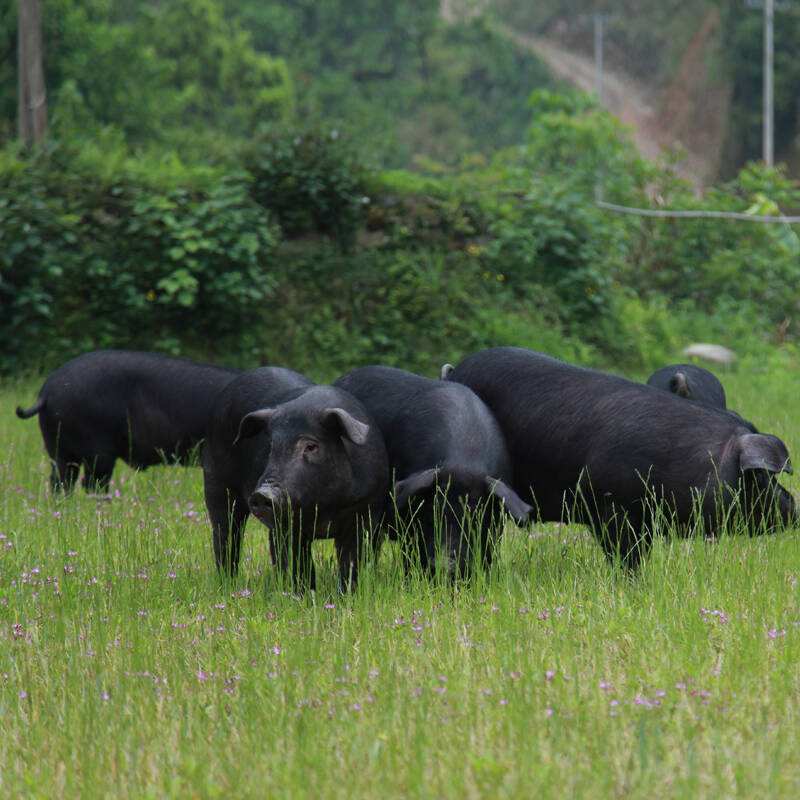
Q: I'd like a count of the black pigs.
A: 5